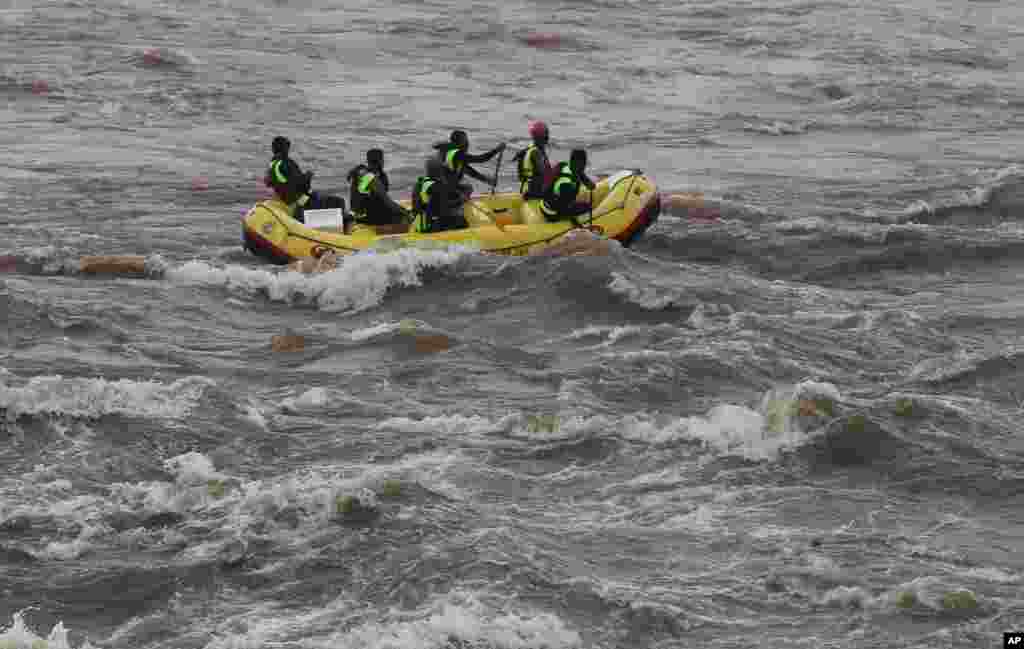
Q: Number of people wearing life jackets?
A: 6